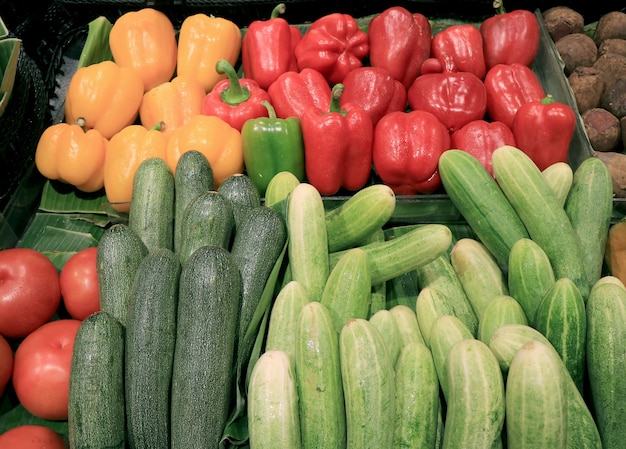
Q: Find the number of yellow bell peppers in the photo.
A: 7